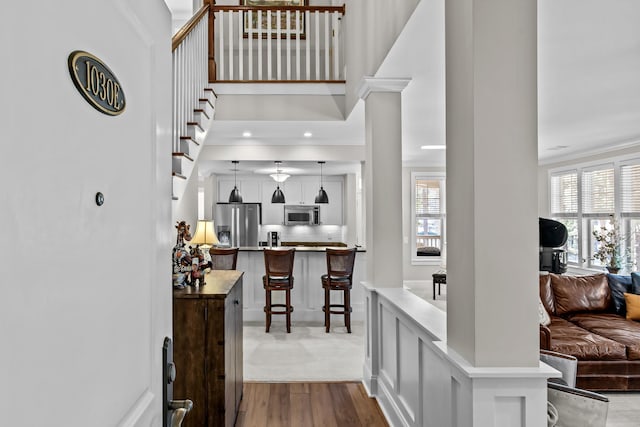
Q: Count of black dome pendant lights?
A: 3